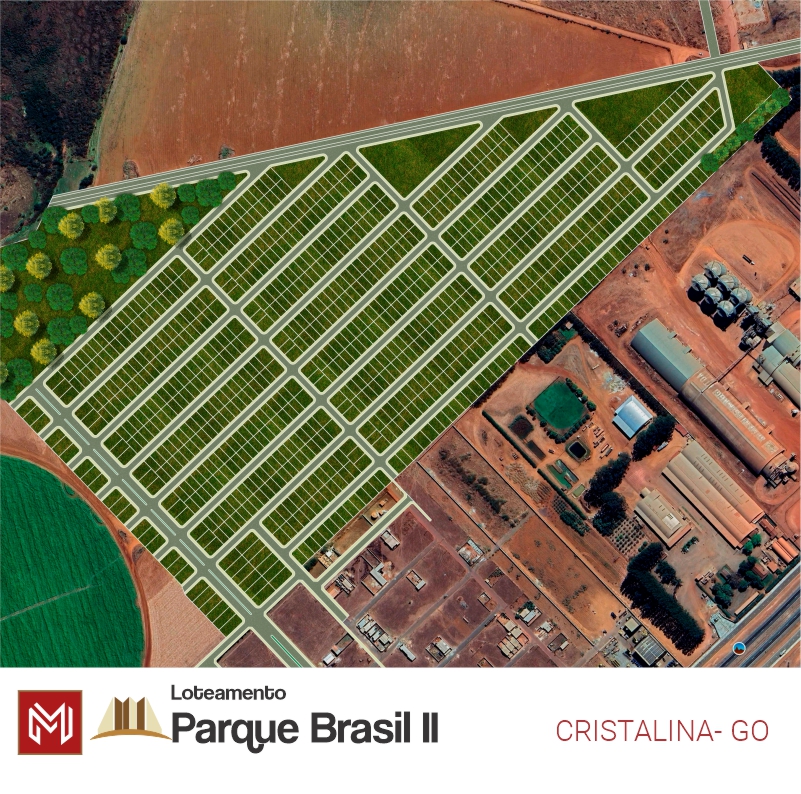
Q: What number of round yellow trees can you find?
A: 11